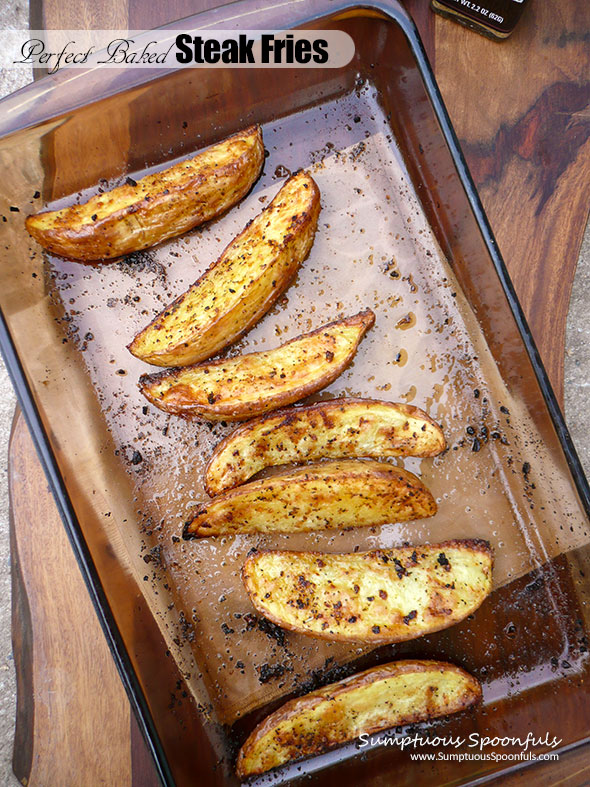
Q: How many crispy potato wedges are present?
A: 7